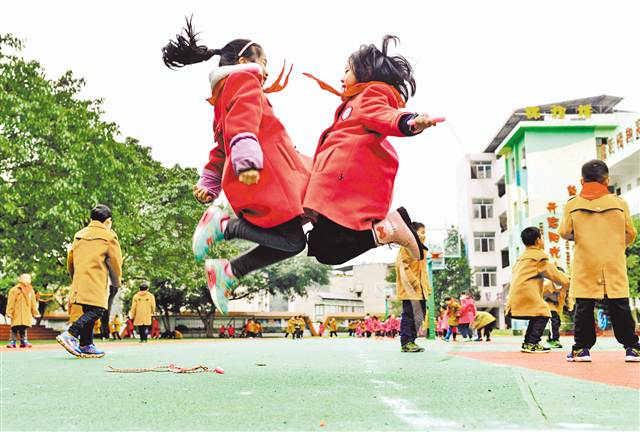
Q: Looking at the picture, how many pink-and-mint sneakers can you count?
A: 2